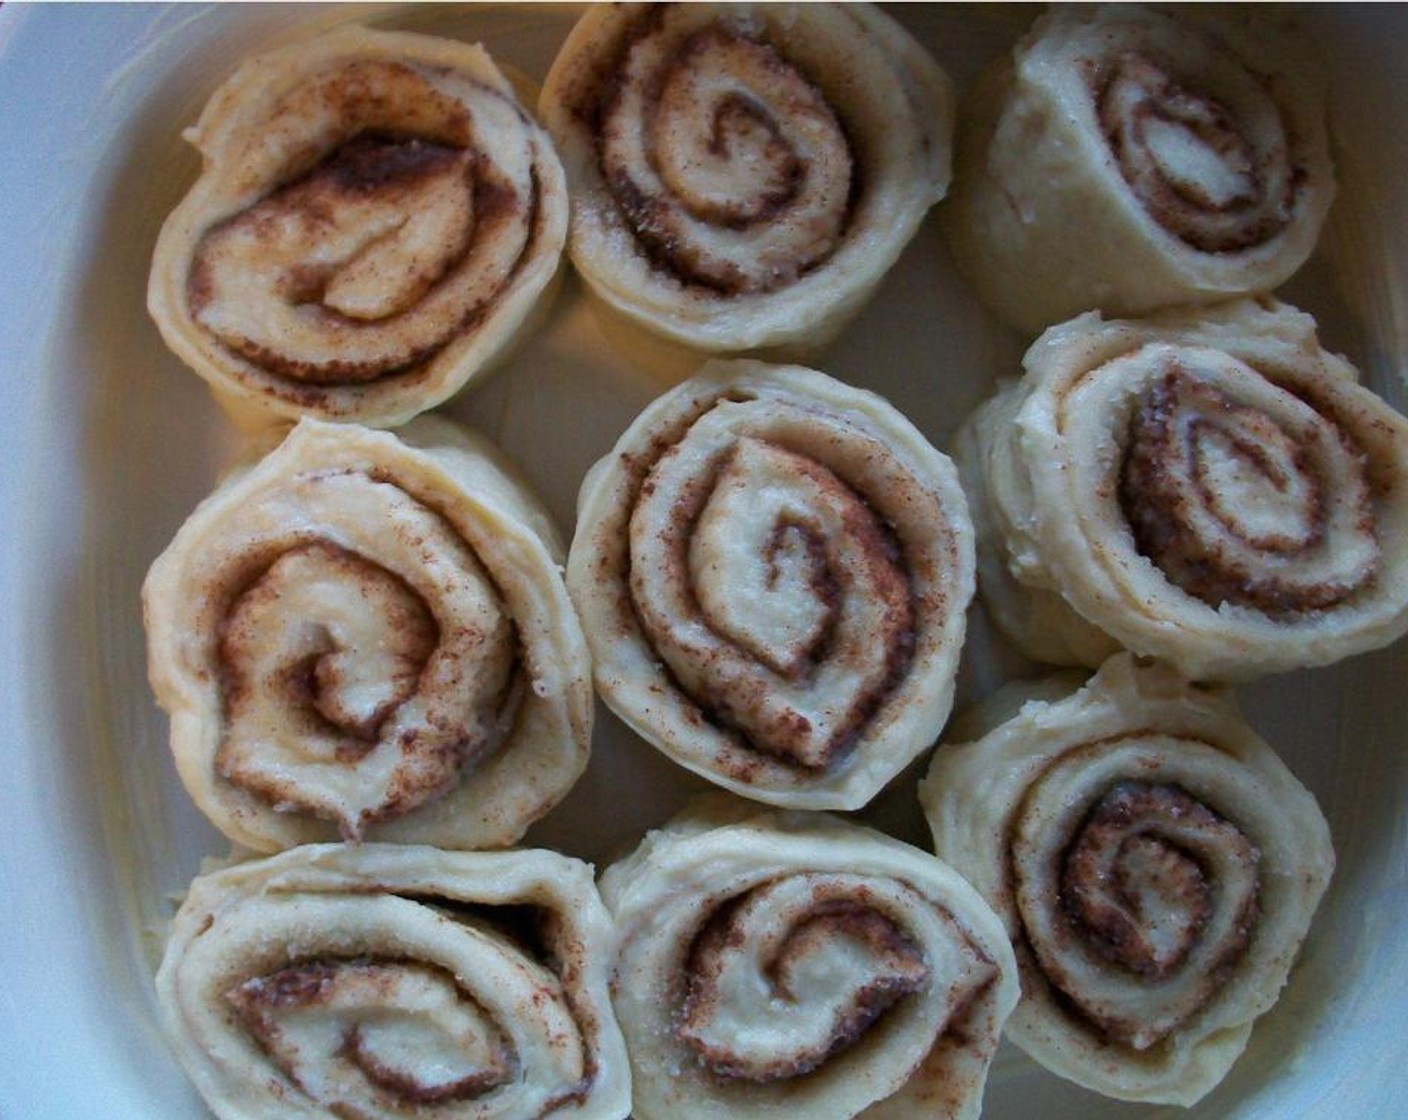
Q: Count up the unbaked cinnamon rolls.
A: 9